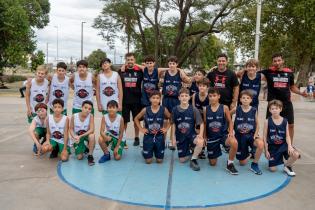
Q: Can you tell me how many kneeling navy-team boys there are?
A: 5